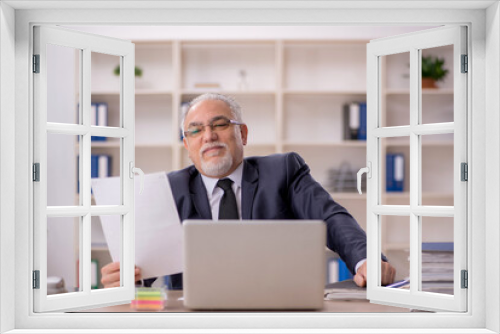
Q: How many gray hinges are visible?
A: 6